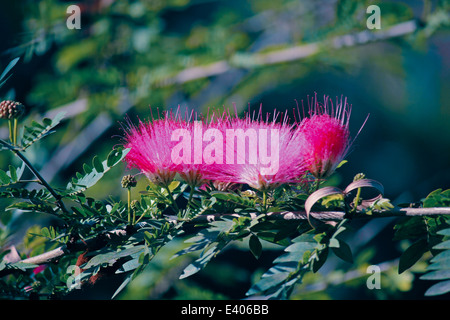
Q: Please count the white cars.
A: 0